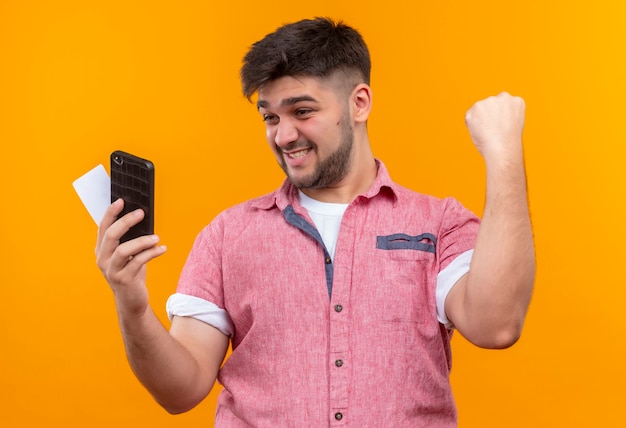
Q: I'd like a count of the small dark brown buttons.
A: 4